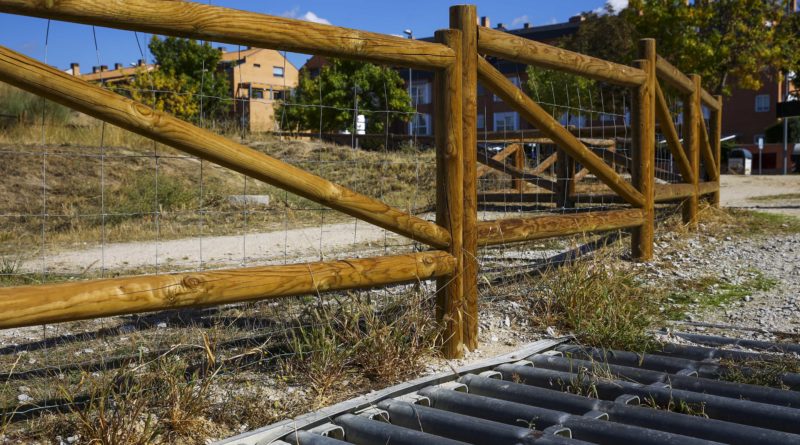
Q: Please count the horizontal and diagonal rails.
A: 12